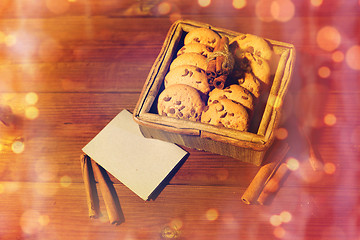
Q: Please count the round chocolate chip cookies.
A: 10